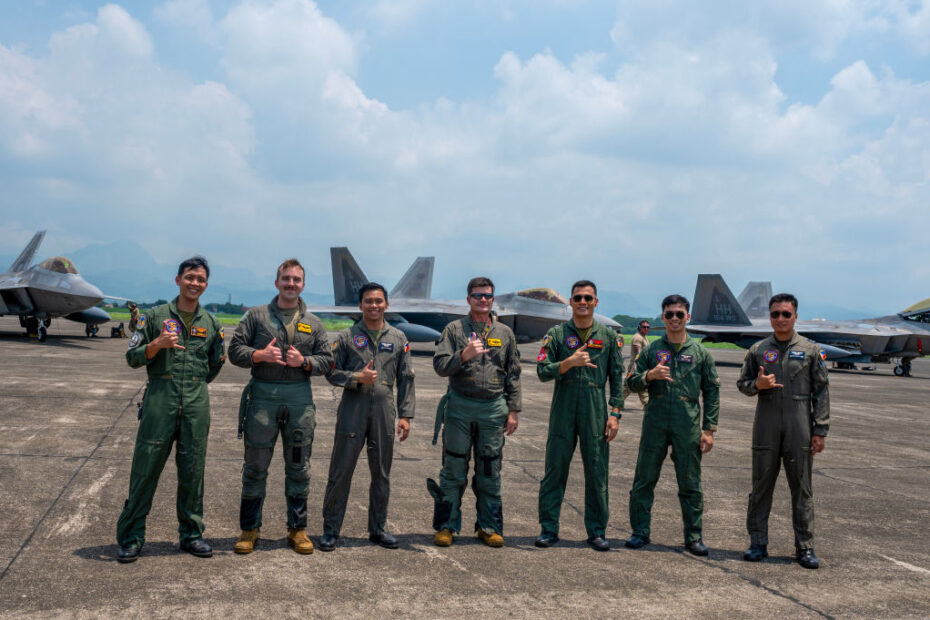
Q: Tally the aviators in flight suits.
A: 7